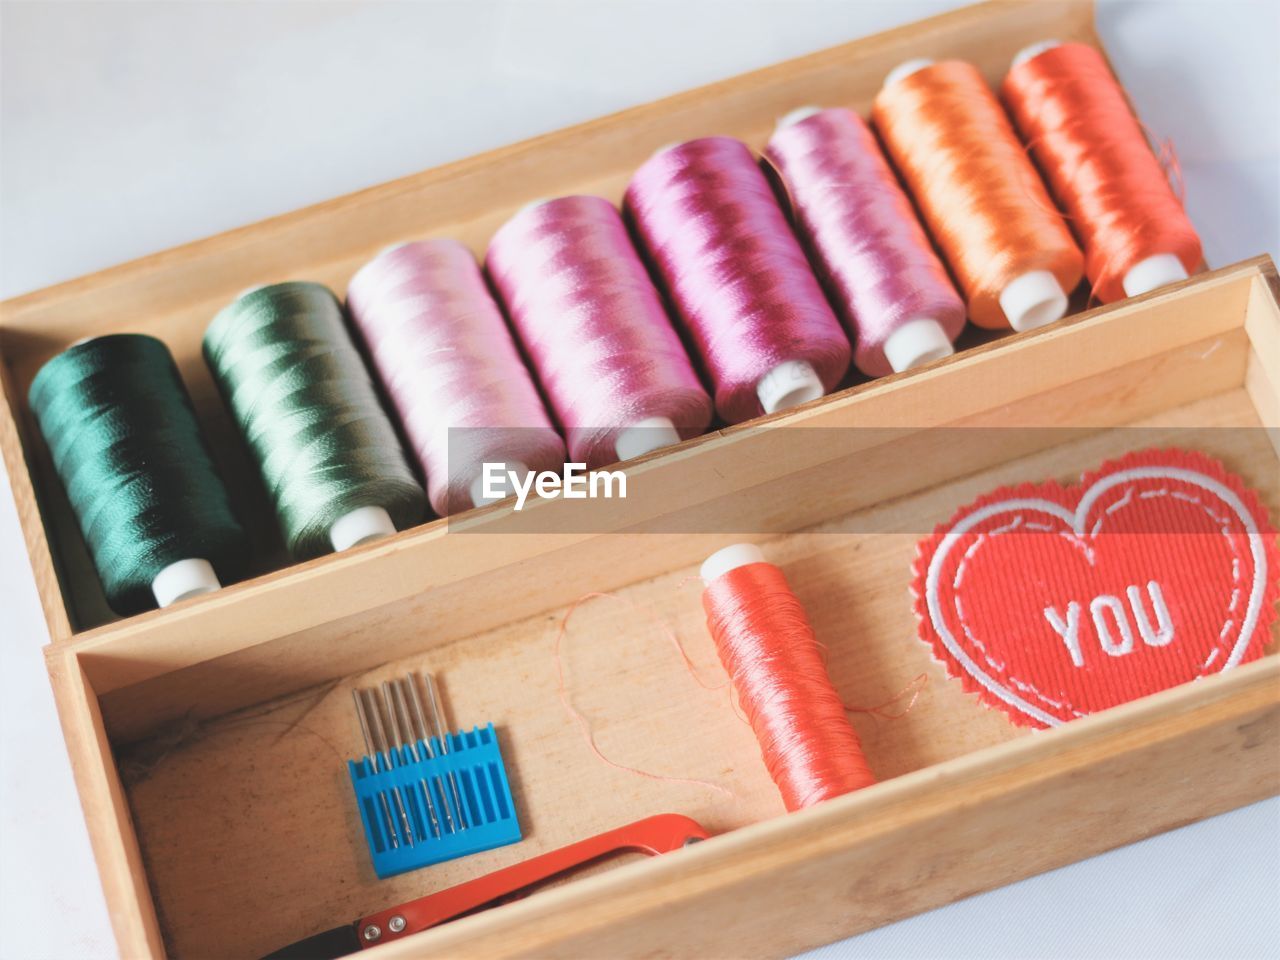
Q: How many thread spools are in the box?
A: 9